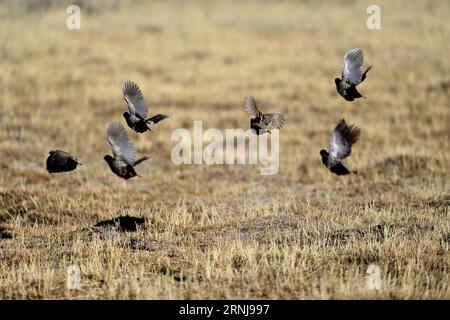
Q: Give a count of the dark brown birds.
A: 6